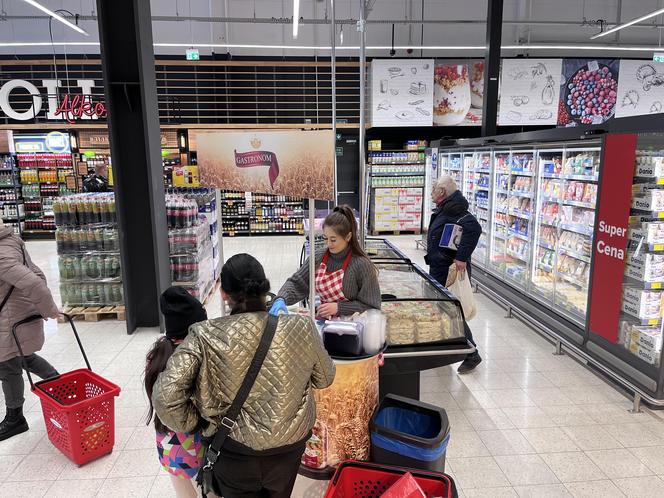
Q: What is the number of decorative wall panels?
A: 5